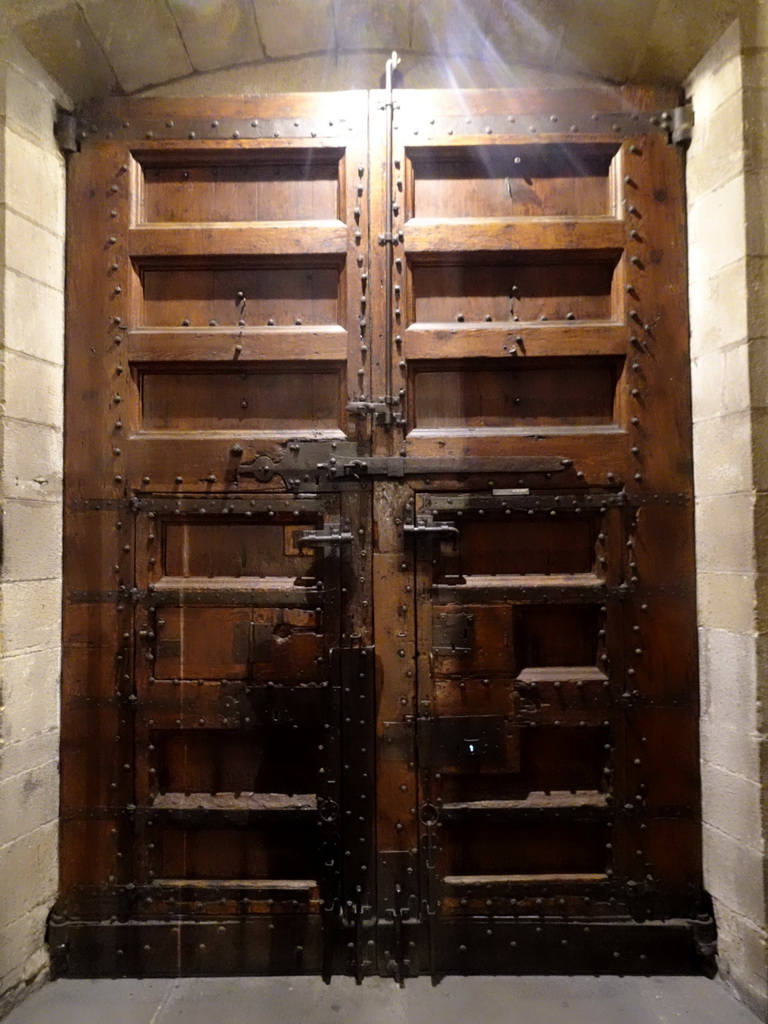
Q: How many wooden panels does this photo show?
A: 14